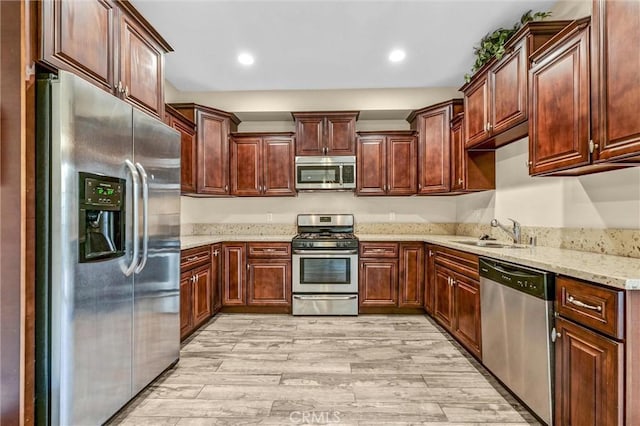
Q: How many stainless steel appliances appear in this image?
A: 4